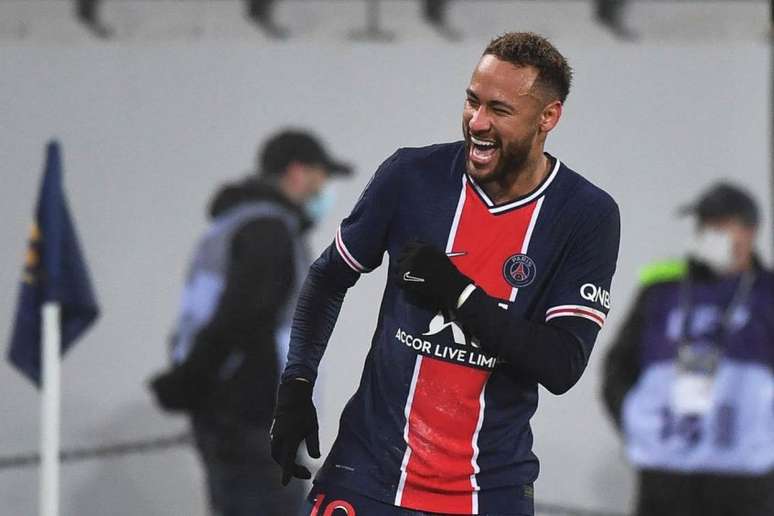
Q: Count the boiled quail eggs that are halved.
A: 0